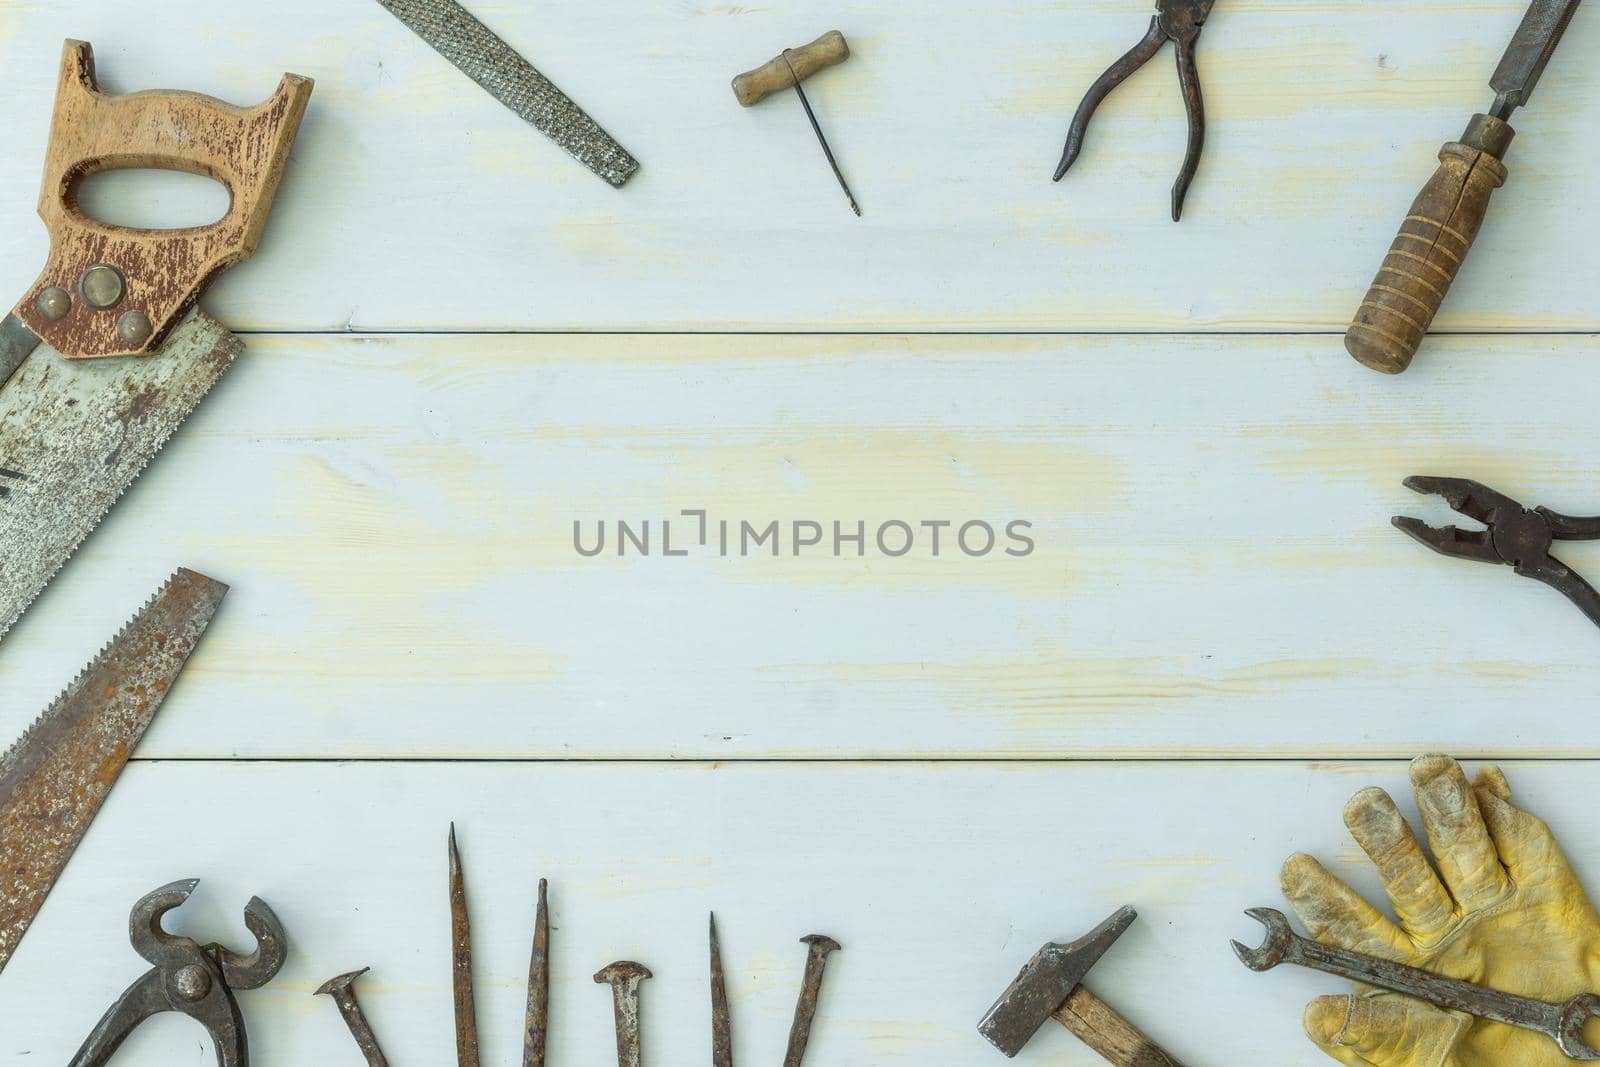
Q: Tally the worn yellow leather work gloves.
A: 1